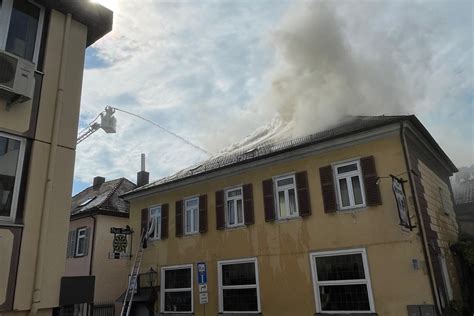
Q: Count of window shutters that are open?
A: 12